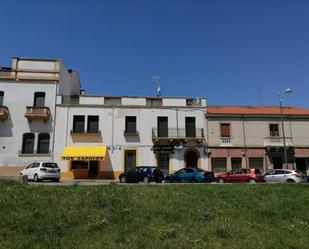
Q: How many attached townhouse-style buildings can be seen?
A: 3